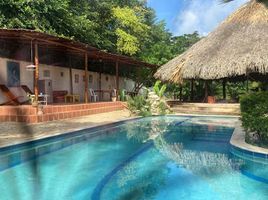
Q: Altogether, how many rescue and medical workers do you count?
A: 0